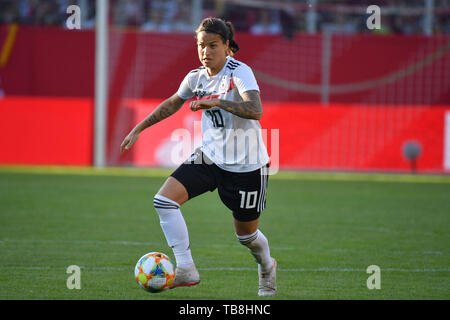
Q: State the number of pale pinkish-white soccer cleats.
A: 2